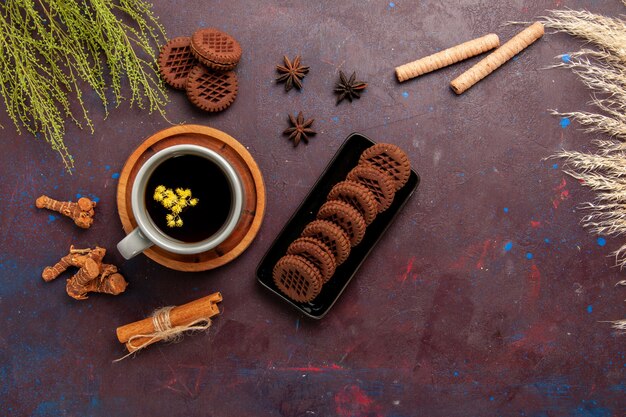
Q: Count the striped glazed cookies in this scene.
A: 0